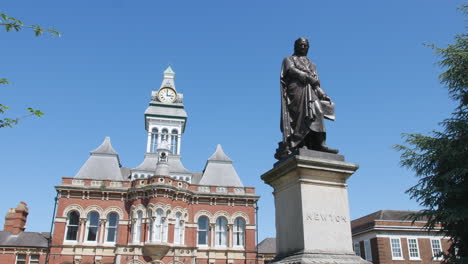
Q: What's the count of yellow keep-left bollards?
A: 0